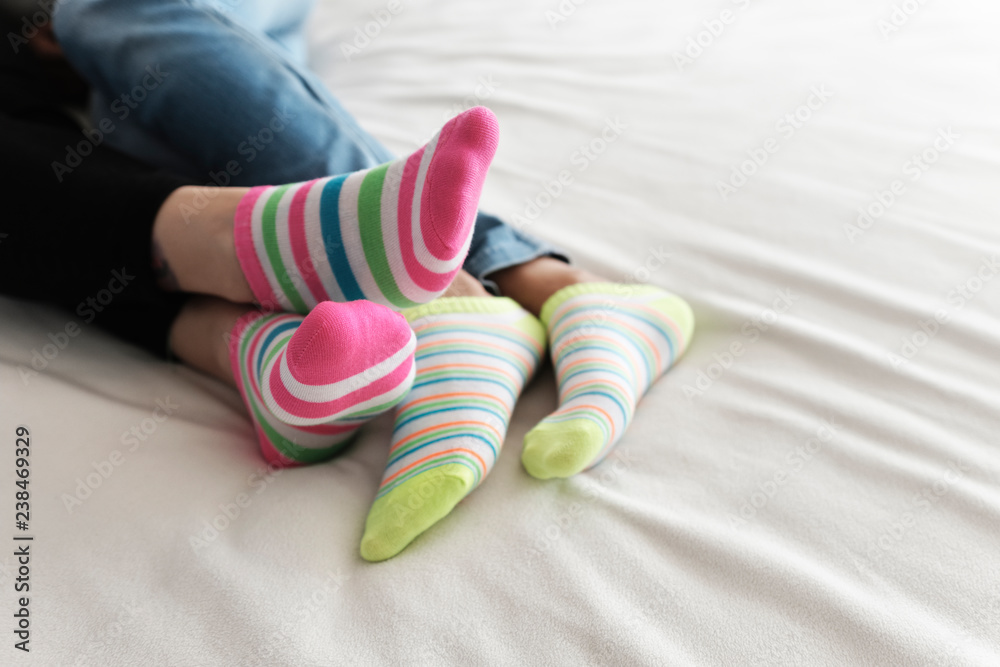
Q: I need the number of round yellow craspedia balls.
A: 0